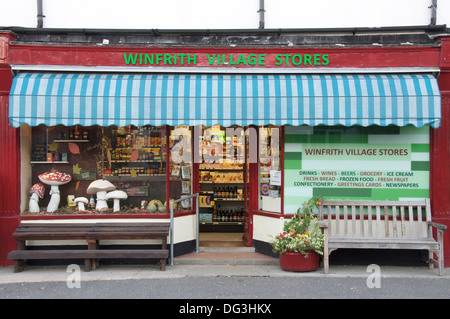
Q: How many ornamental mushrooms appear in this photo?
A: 5